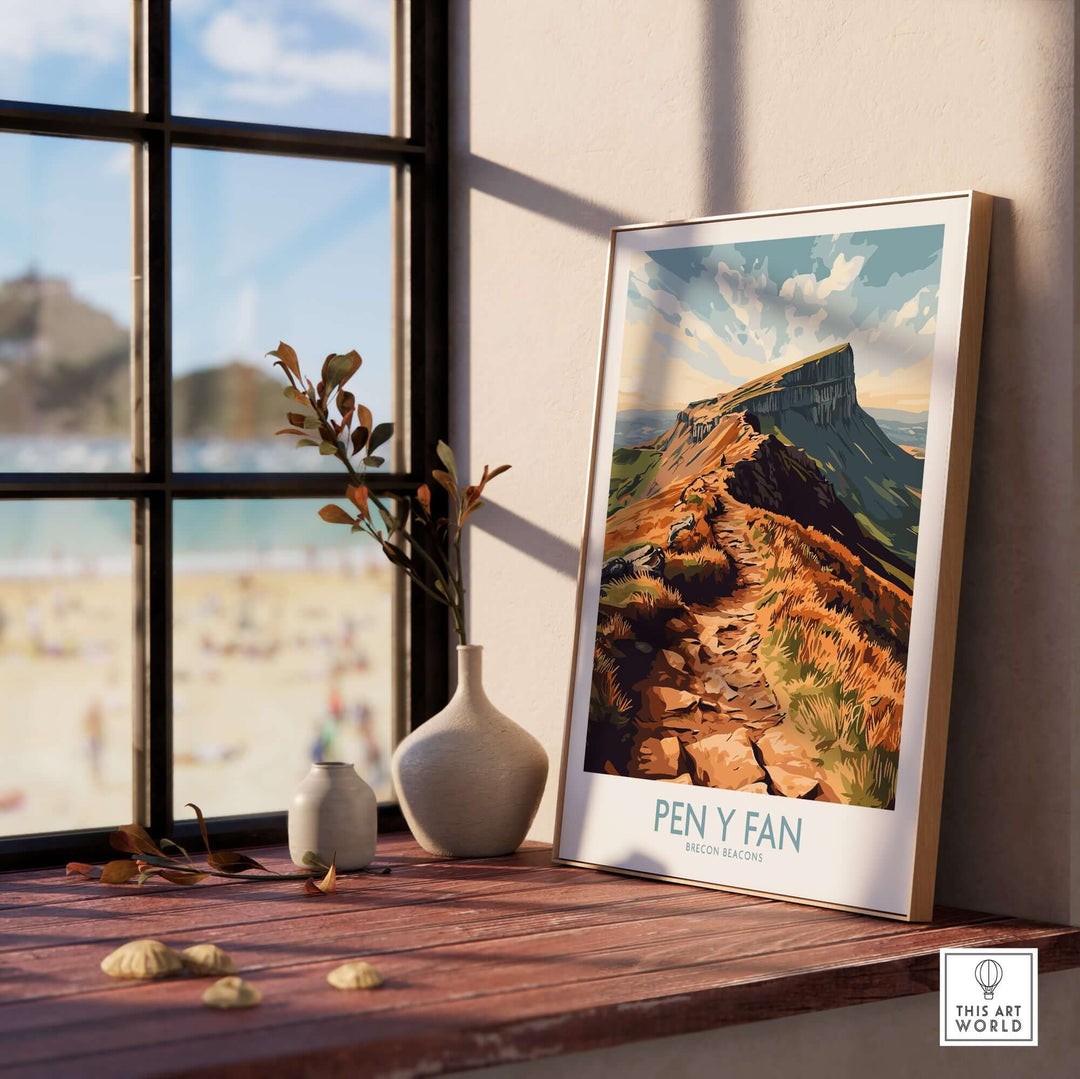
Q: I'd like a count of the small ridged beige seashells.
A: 4